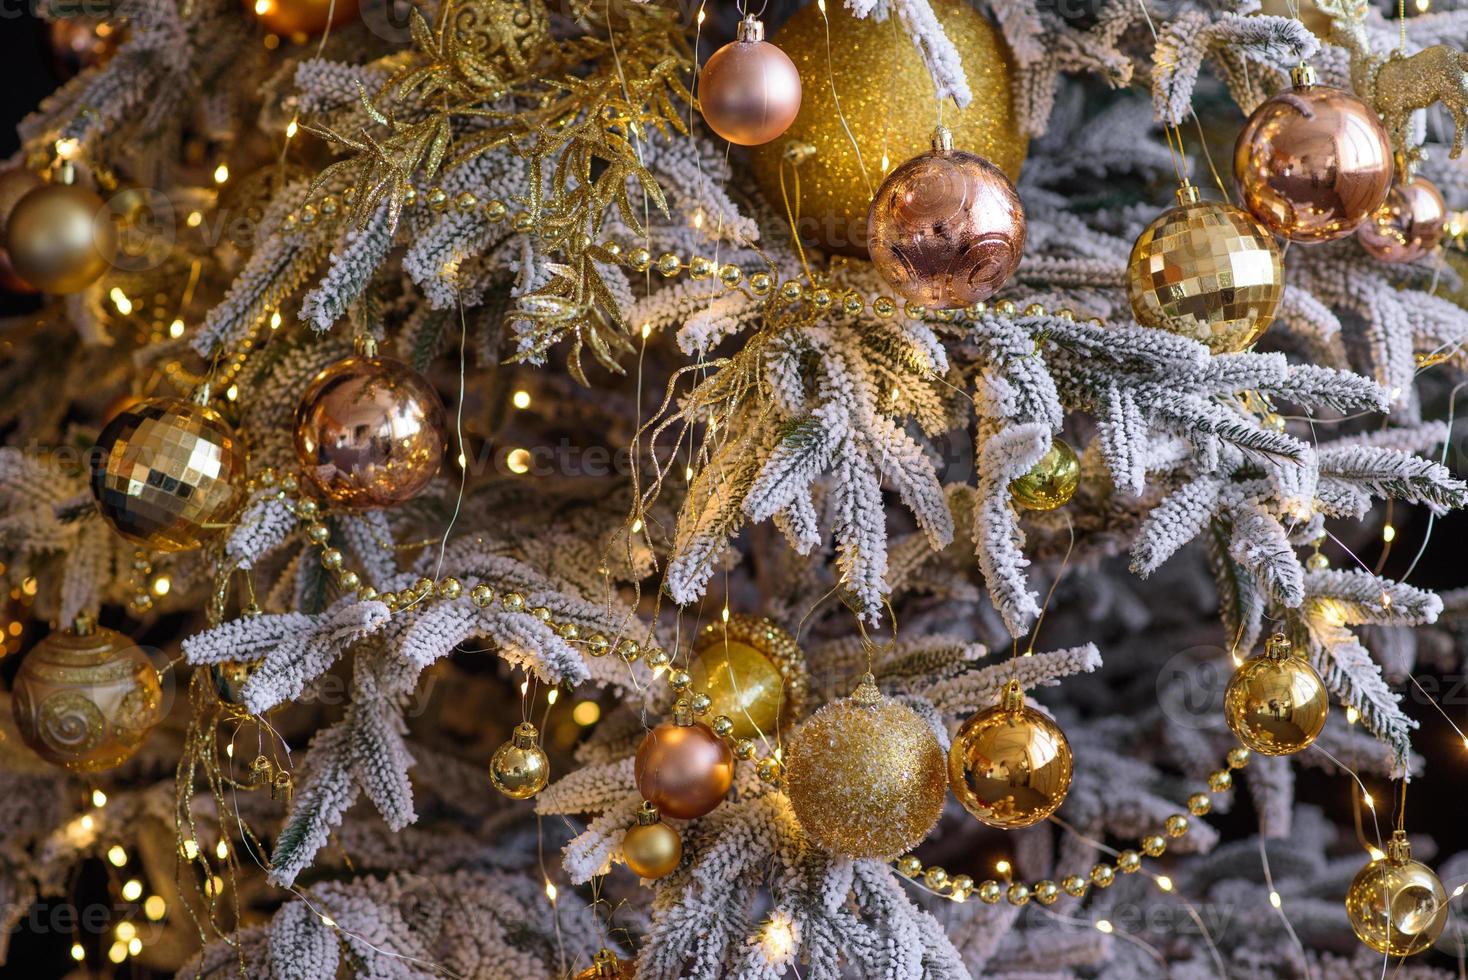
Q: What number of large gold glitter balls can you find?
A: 2